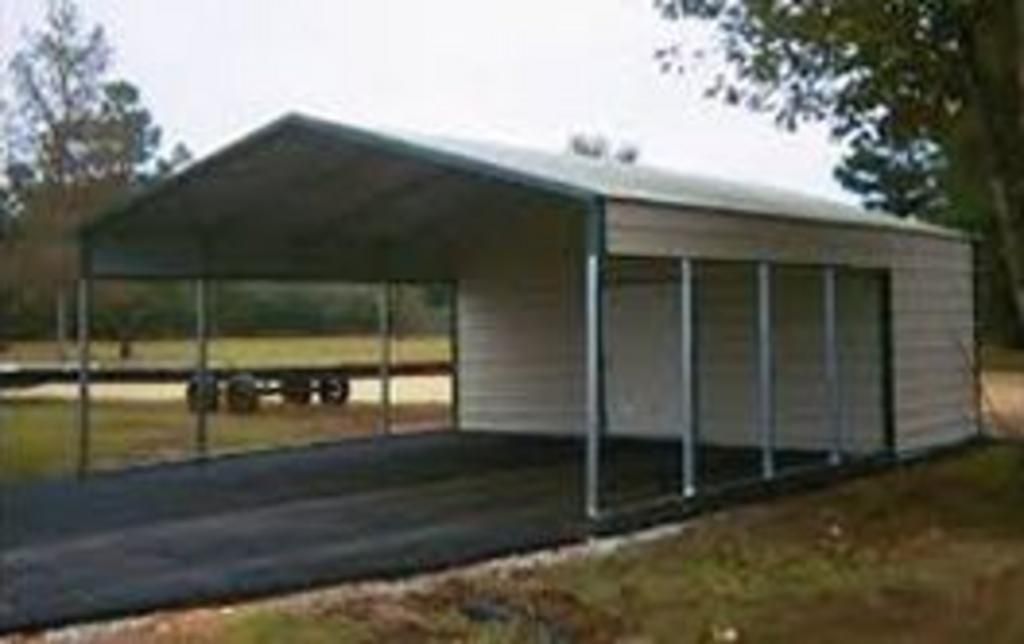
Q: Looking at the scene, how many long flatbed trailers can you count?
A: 1